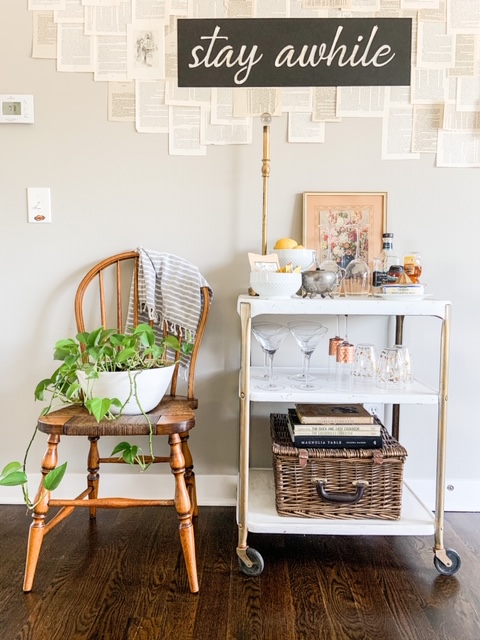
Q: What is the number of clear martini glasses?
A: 4